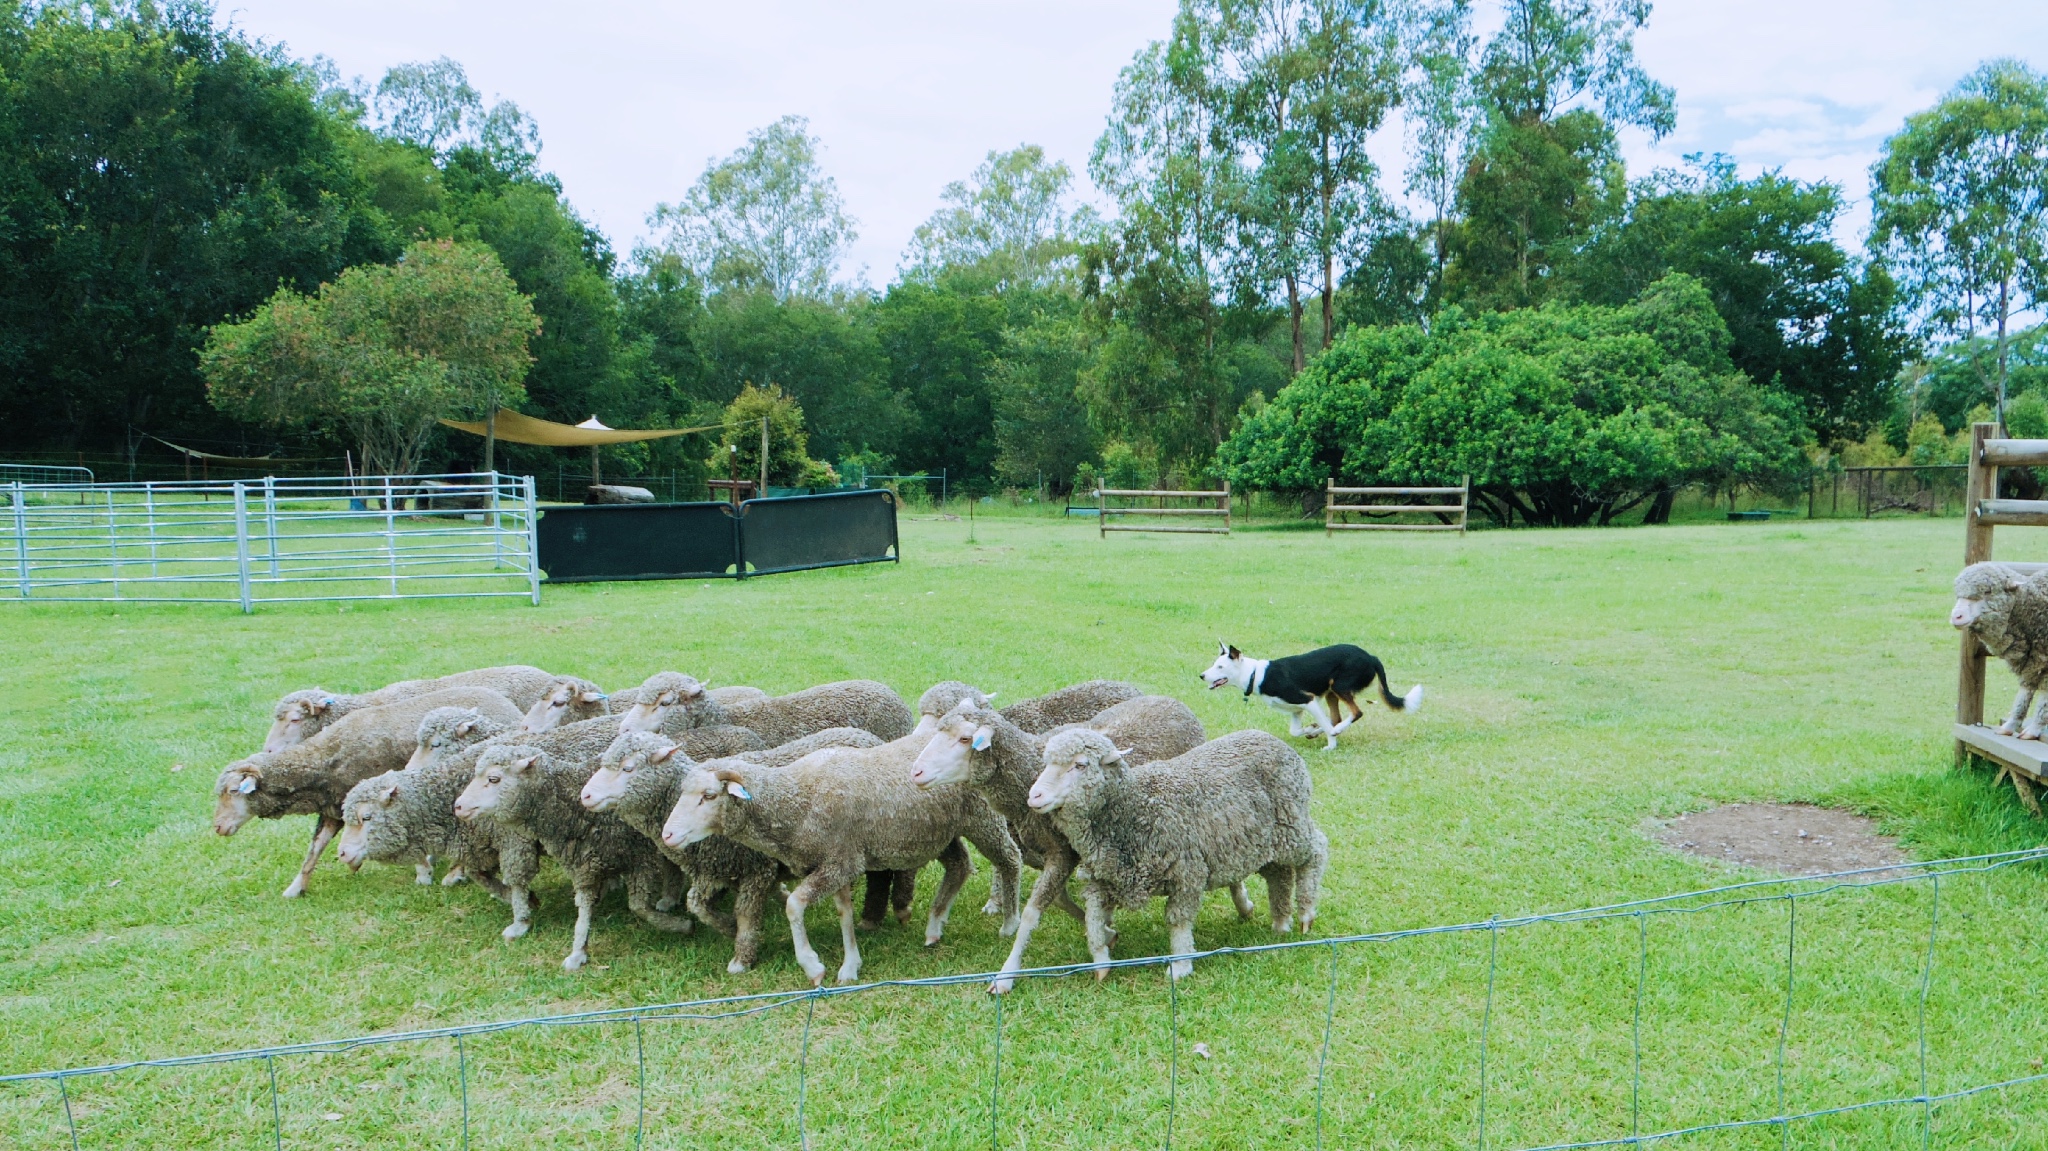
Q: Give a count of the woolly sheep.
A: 13